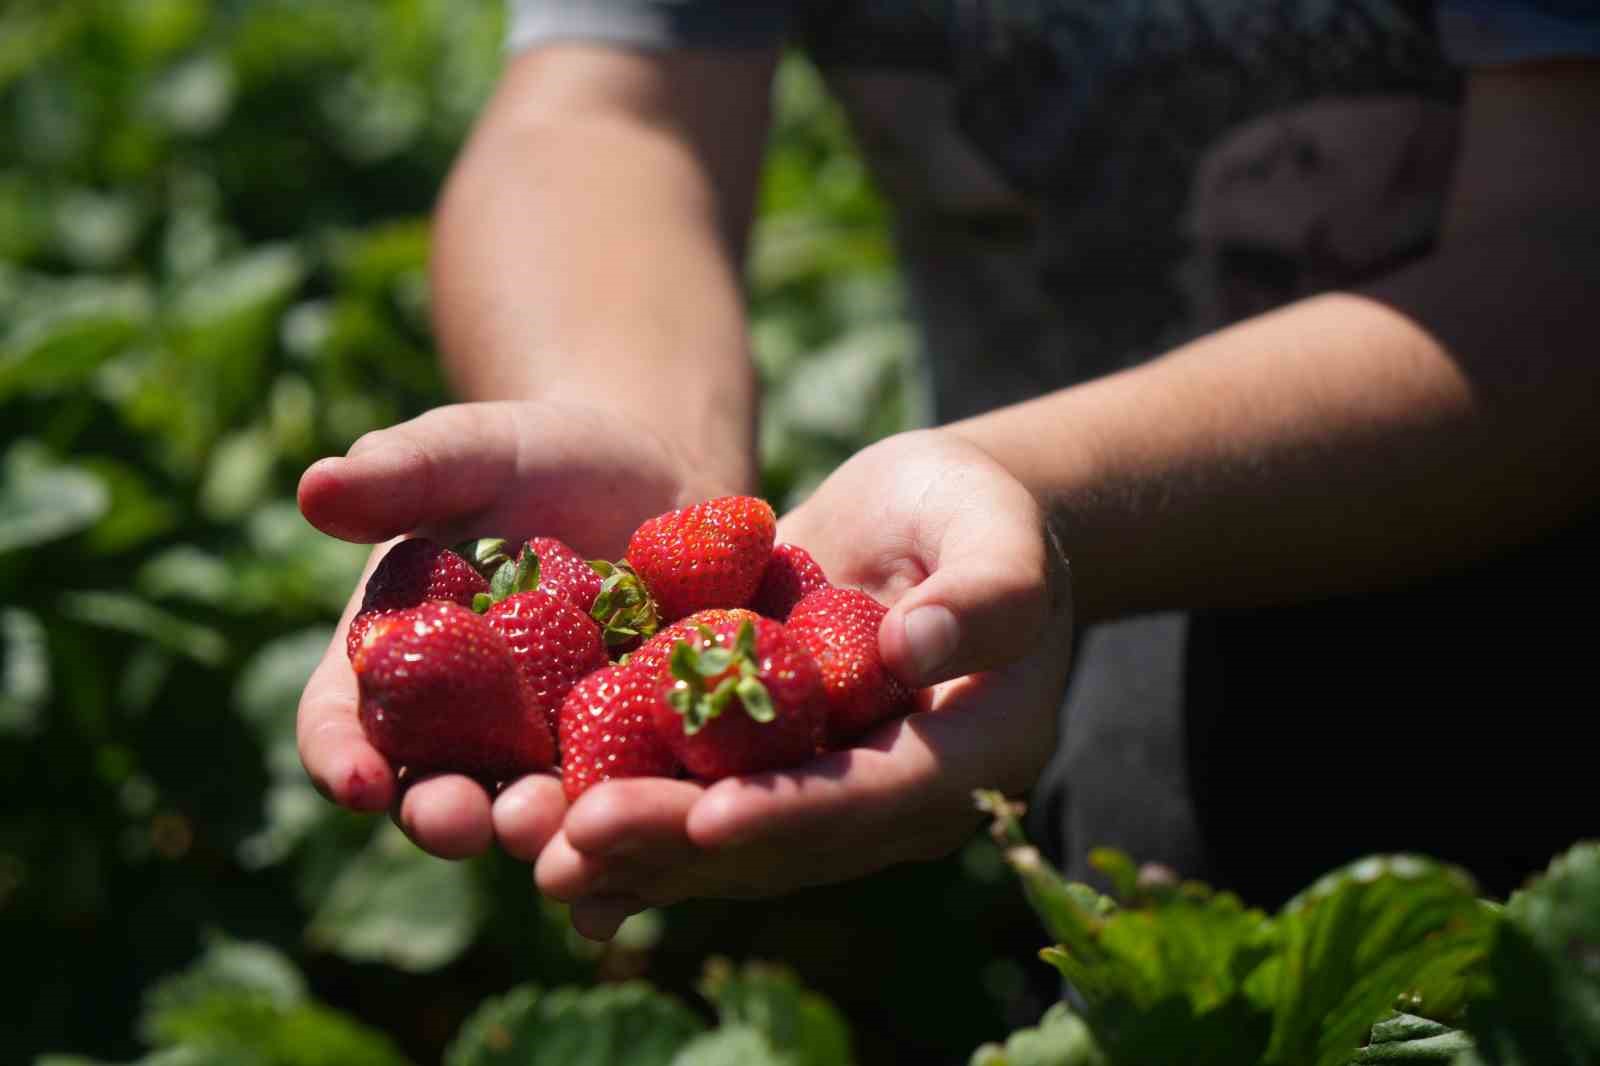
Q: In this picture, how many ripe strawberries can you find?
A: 10